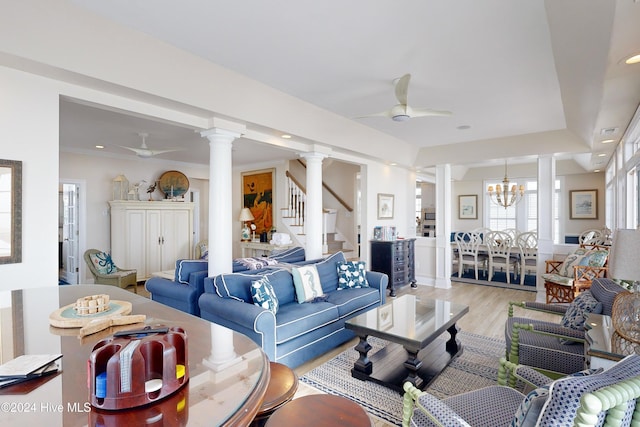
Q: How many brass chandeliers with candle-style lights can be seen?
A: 1